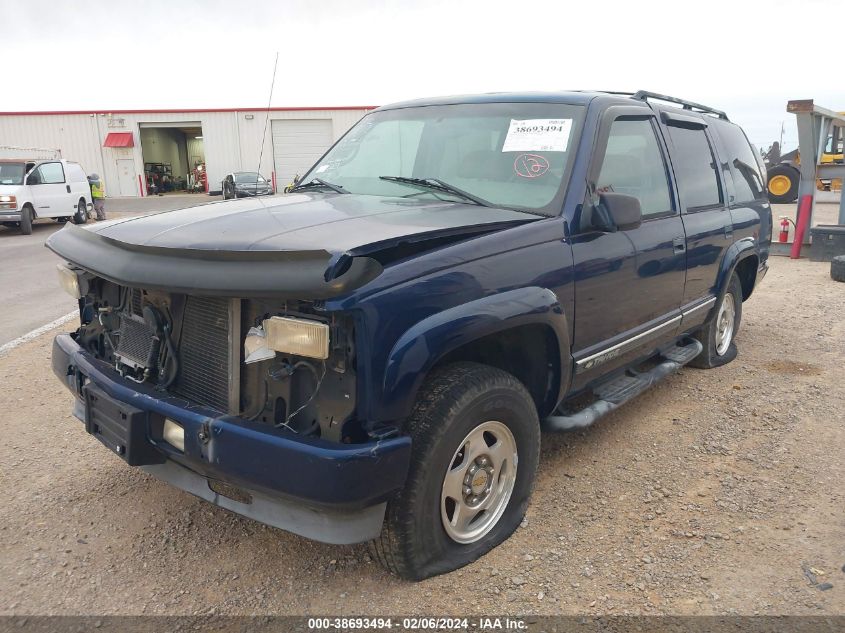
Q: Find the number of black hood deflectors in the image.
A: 1